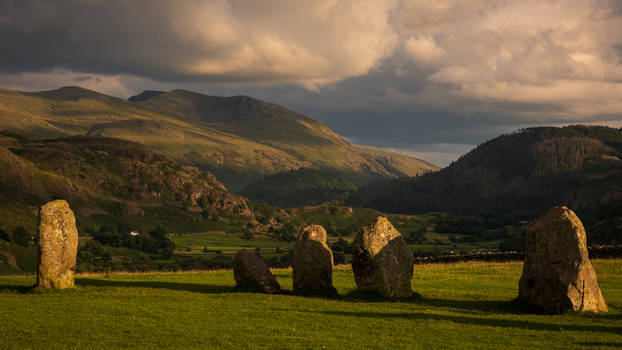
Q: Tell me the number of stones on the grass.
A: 5